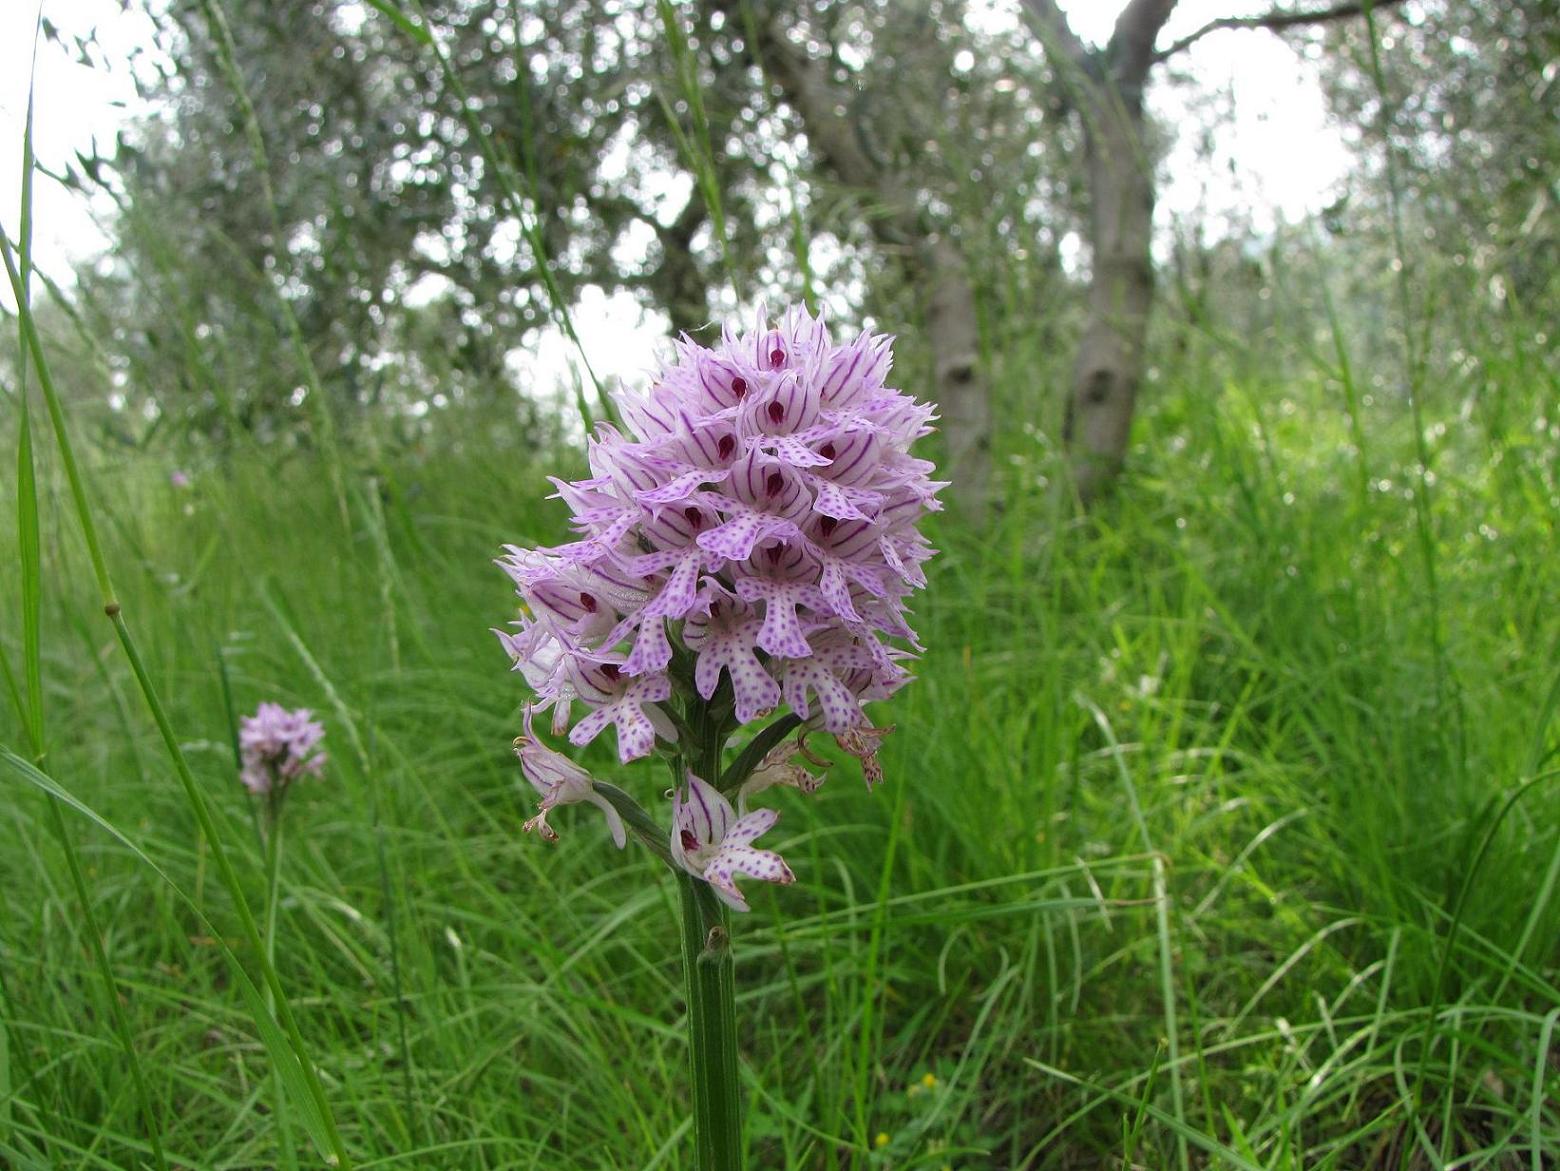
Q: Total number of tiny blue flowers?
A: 0